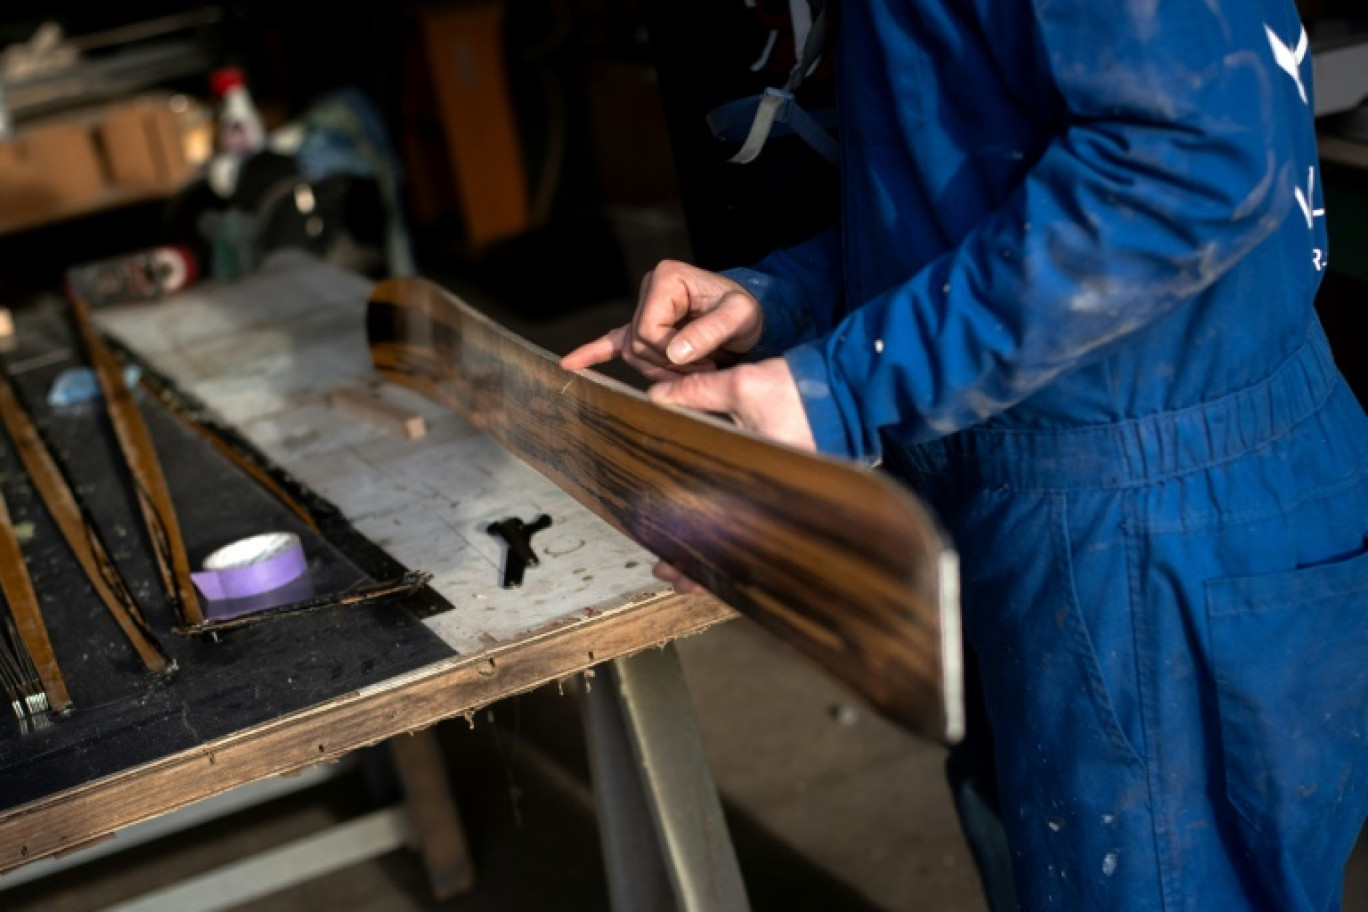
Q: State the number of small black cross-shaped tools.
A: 1